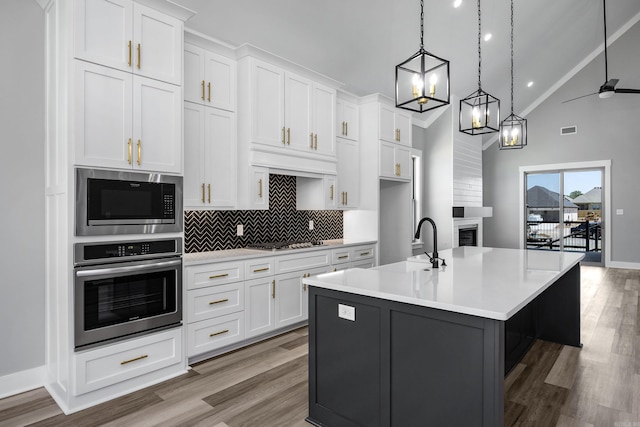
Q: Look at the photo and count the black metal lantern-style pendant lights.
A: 3